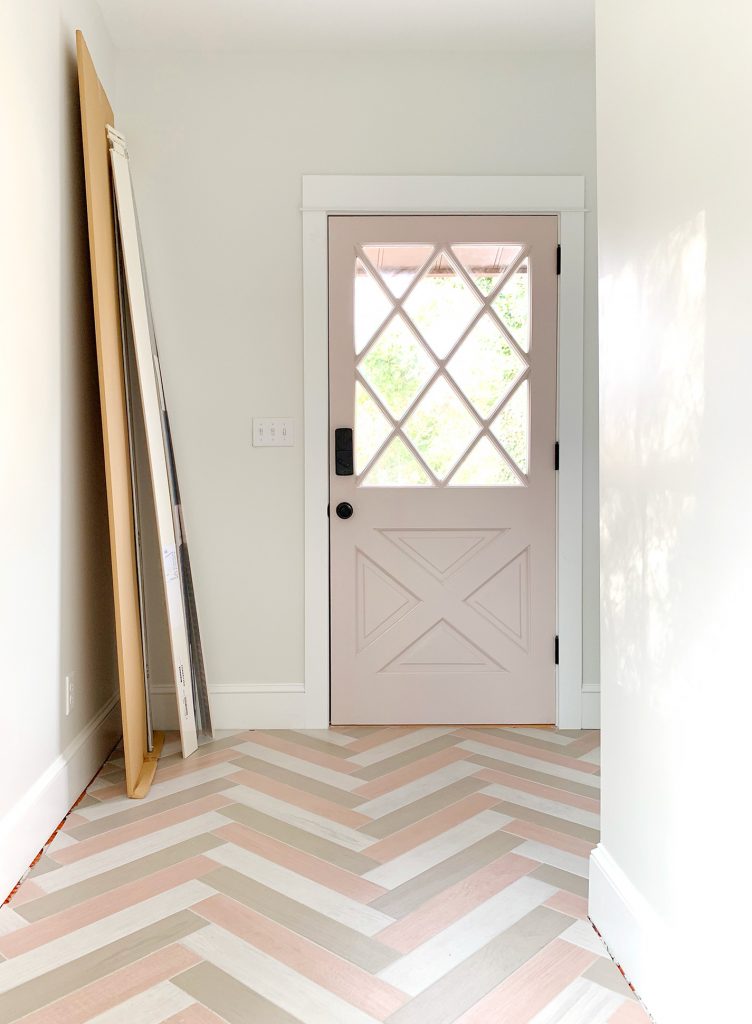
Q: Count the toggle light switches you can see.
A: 3